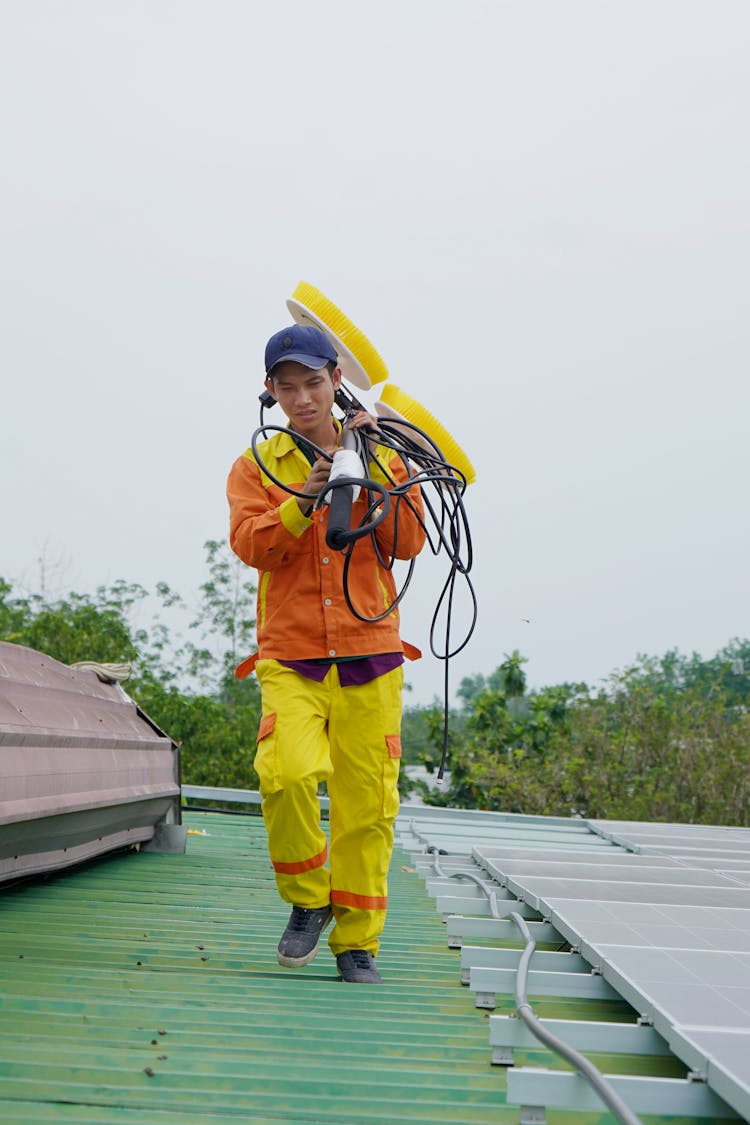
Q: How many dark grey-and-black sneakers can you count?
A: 2